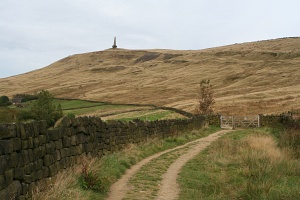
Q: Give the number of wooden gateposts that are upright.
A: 3